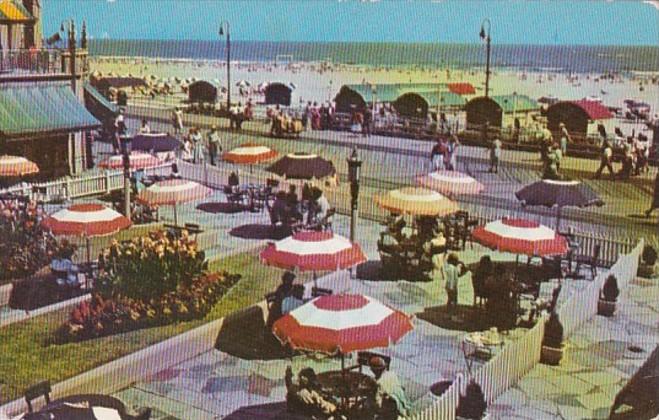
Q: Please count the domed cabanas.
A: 6